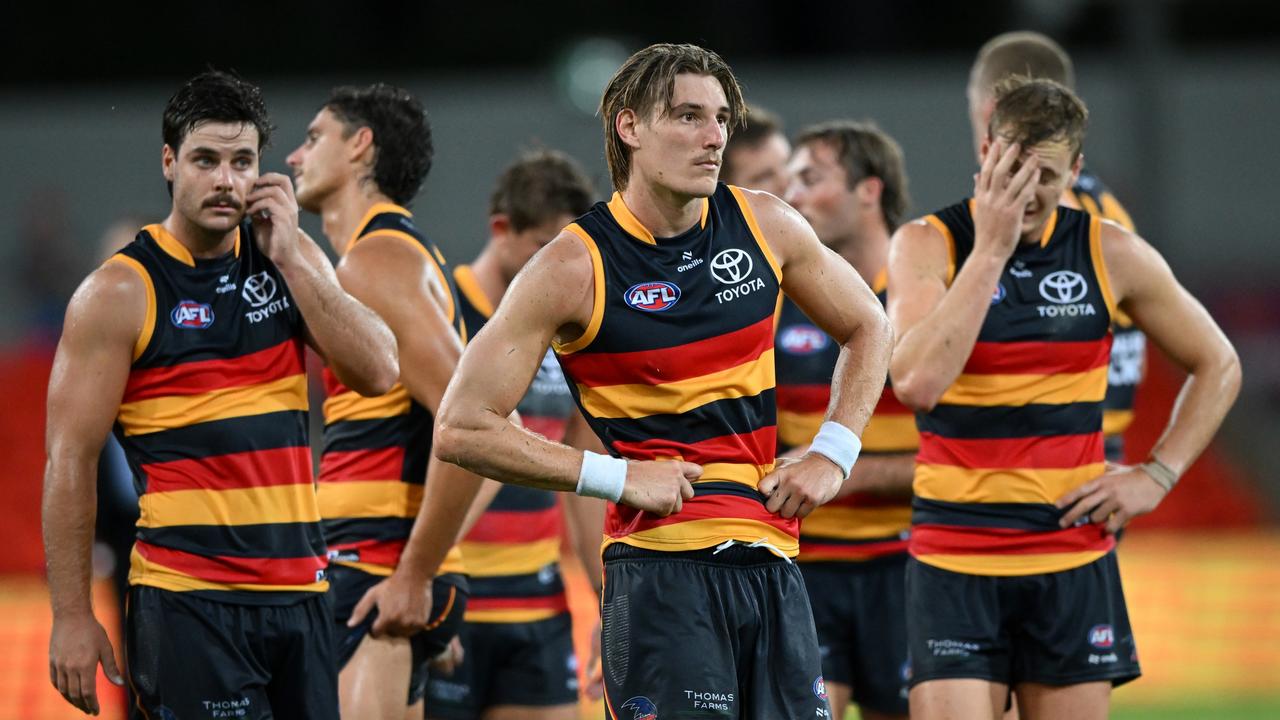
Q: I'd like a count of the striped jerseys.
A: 7